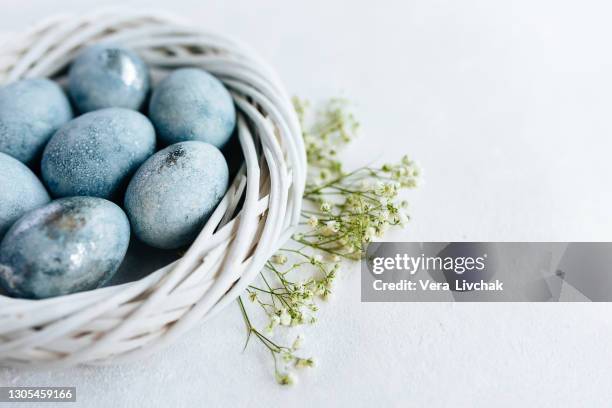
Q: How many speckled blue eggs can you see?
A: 7